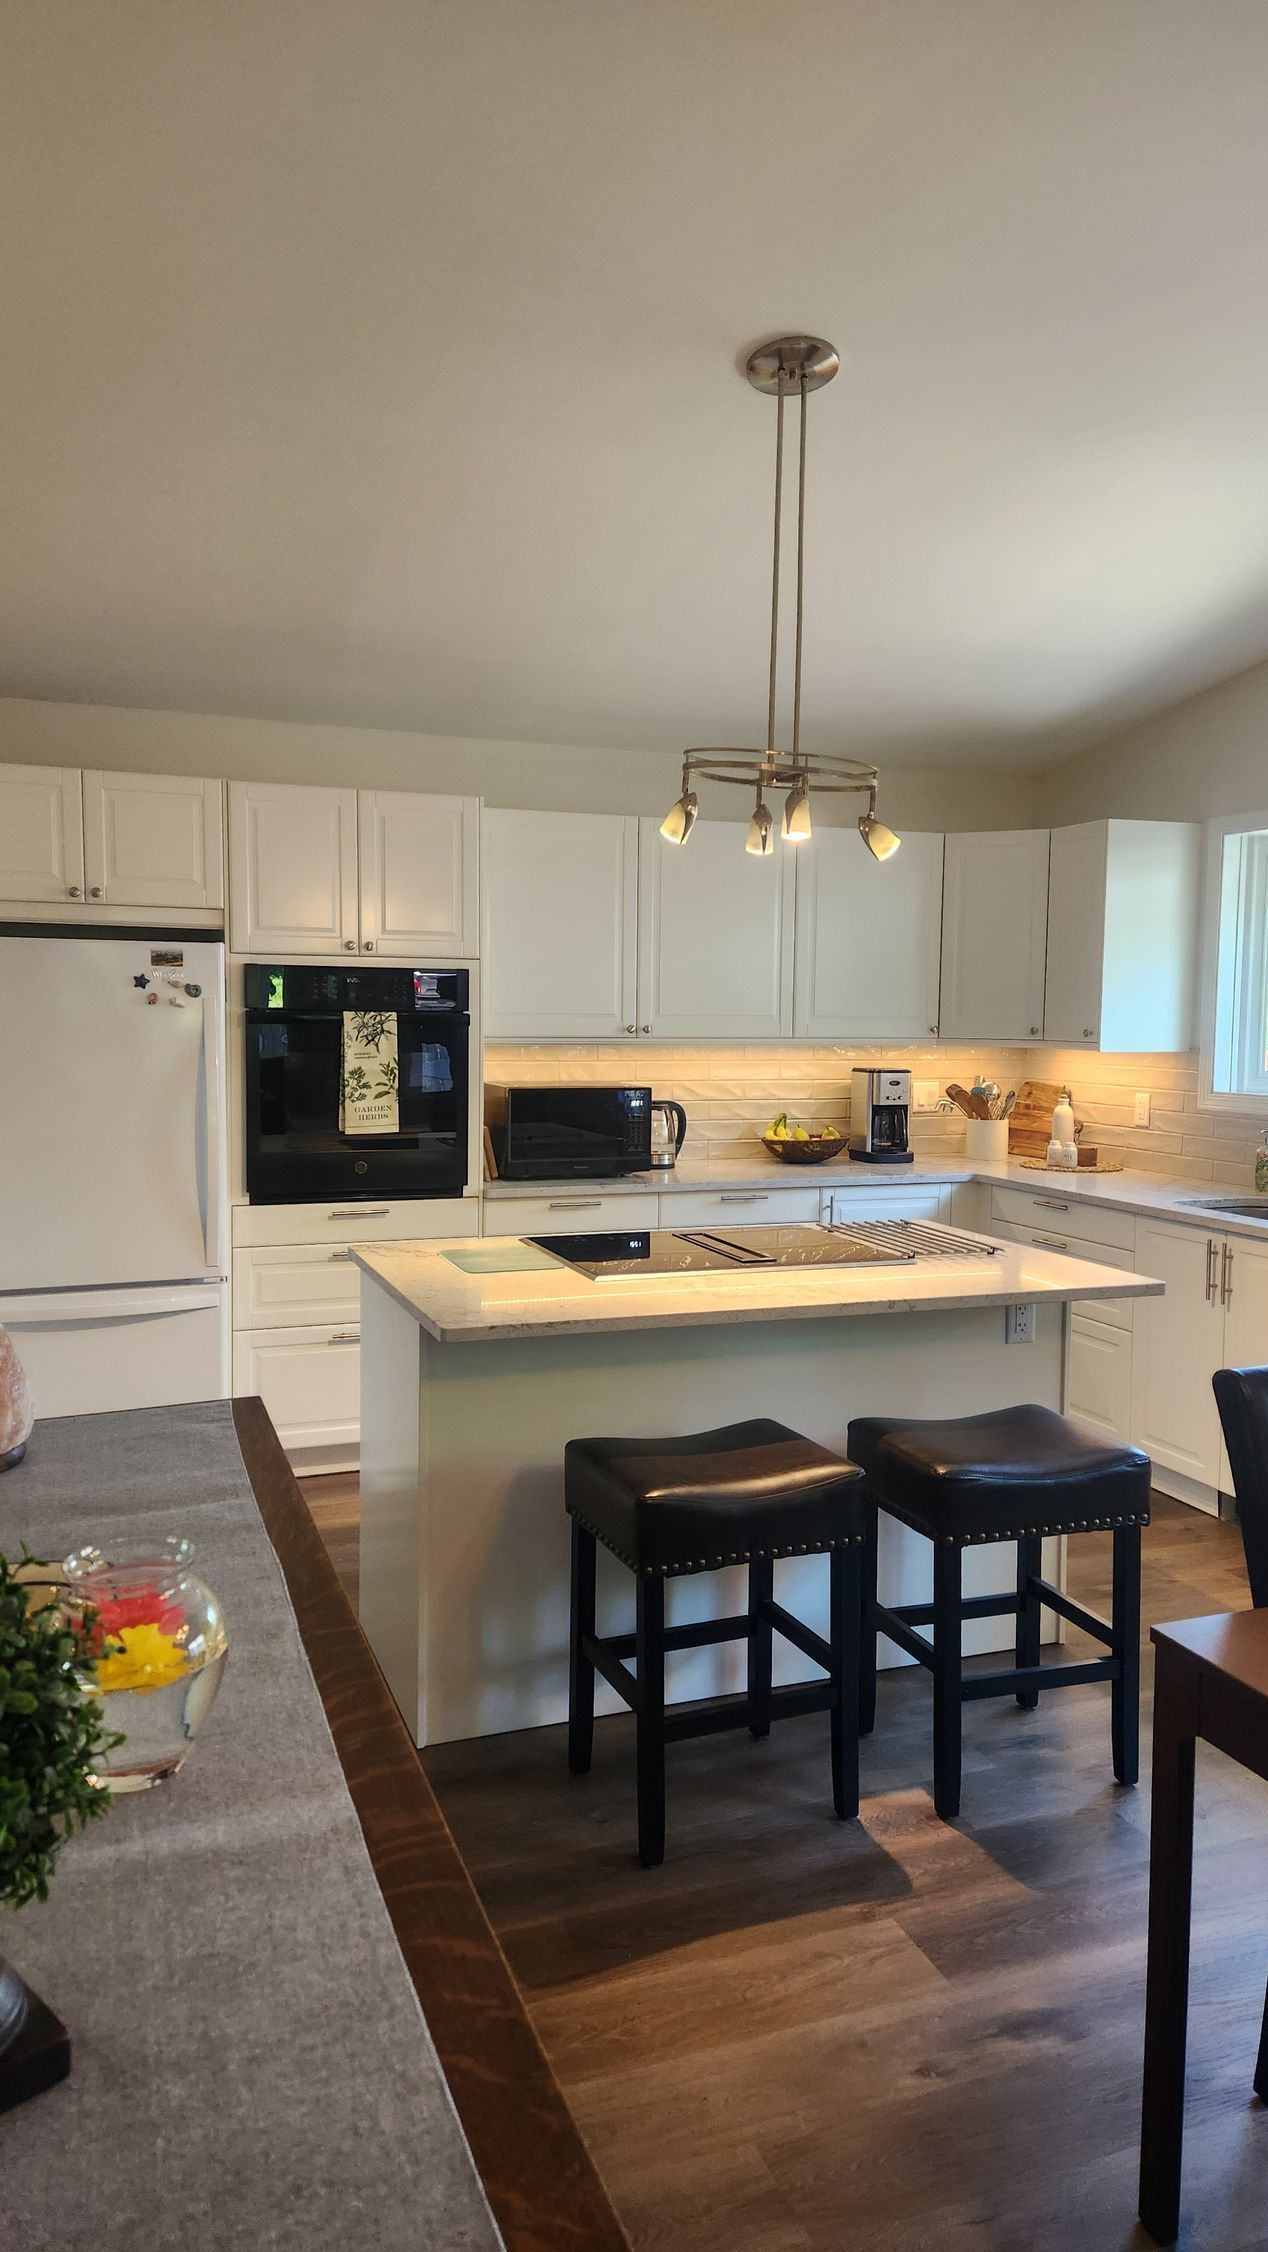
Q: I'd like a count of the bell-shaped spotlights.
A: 4